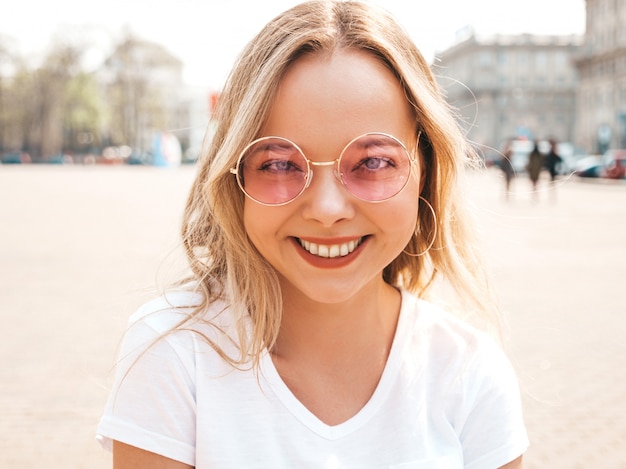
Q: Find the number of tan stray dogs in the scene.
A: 0